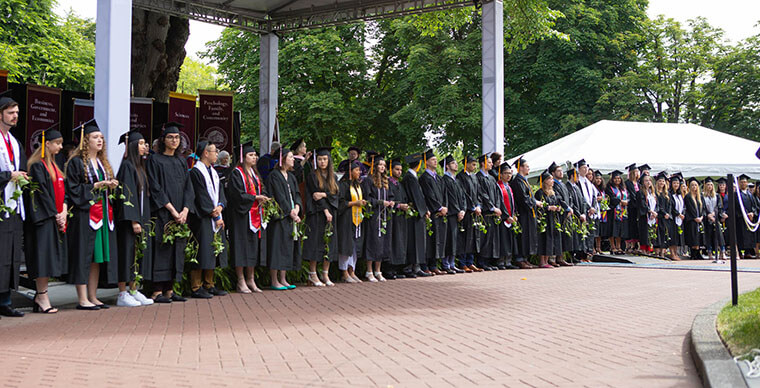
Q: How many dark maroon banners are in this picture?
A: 6